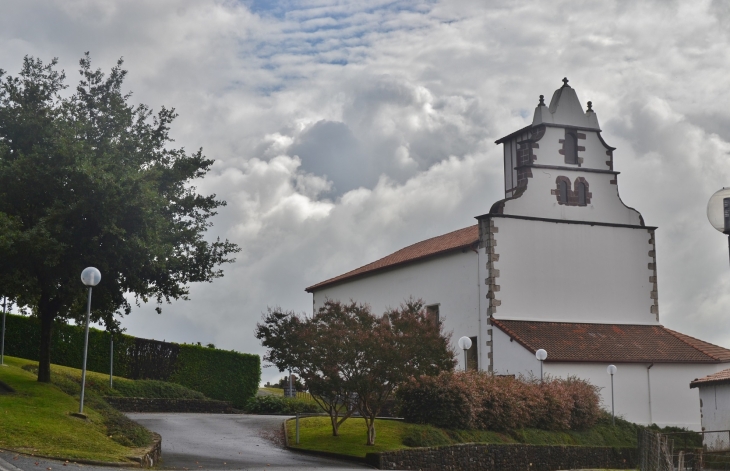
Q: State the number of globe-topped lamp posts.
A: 5